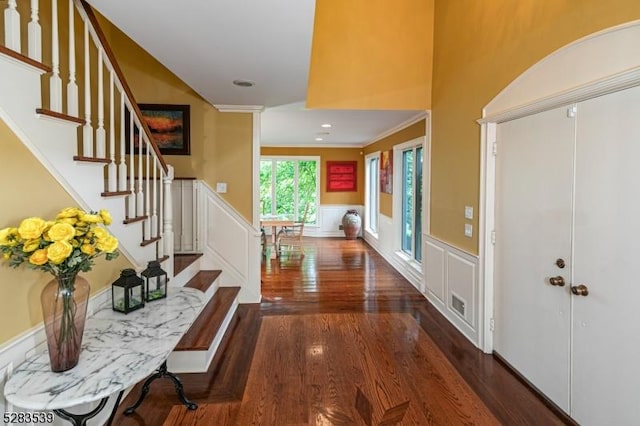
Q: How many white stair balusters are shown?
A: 13